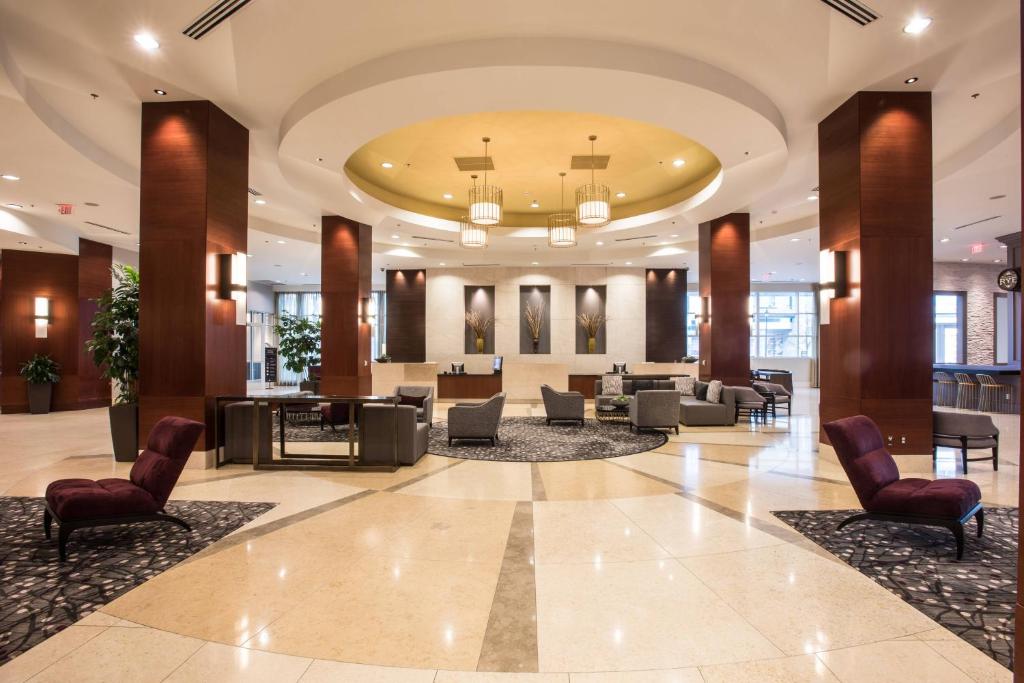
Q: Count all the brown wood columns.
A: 4